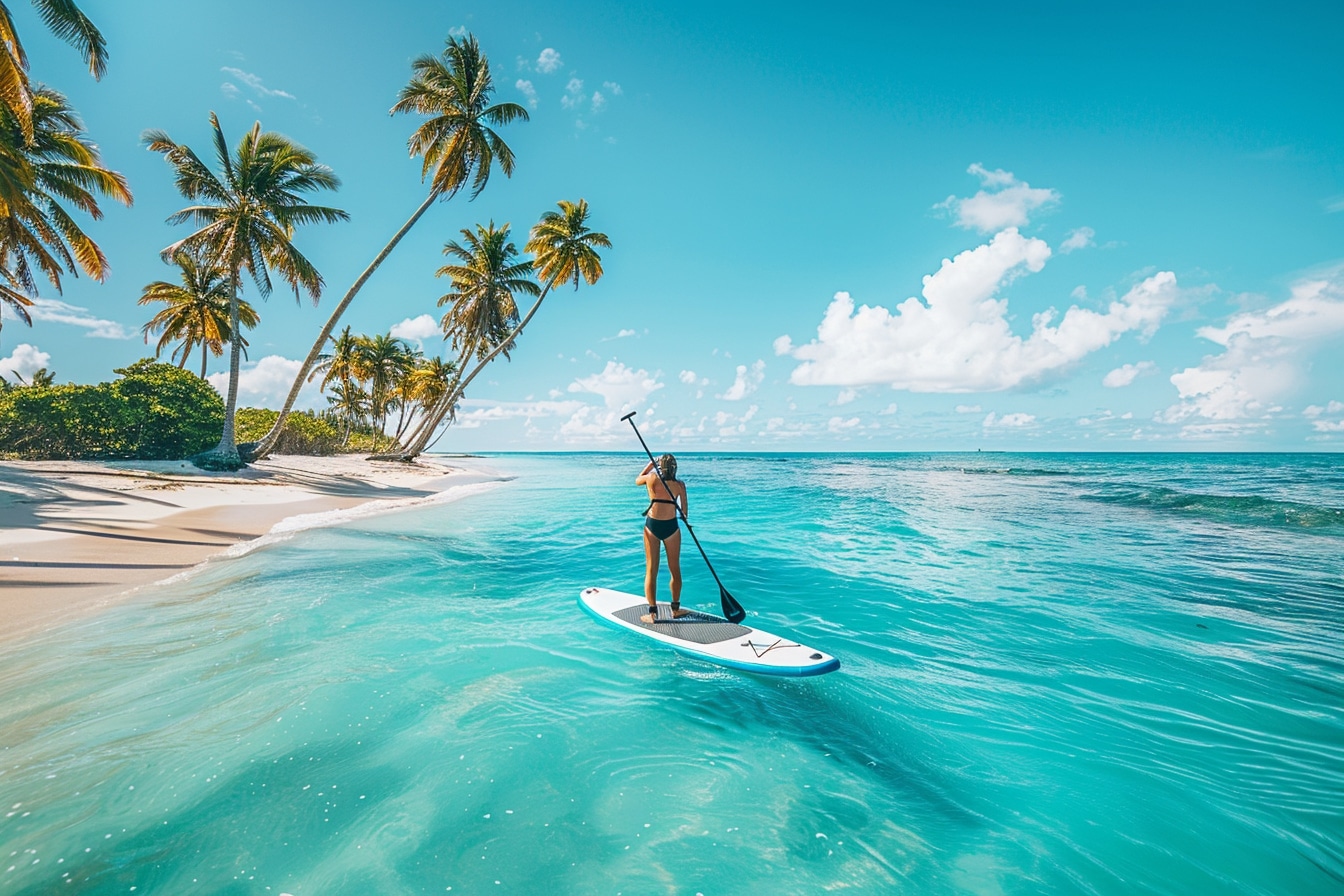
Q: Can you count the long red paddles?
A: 0